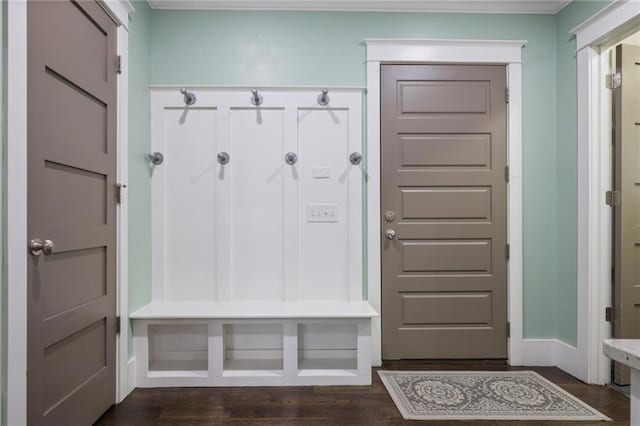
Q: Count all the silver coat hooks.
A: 7